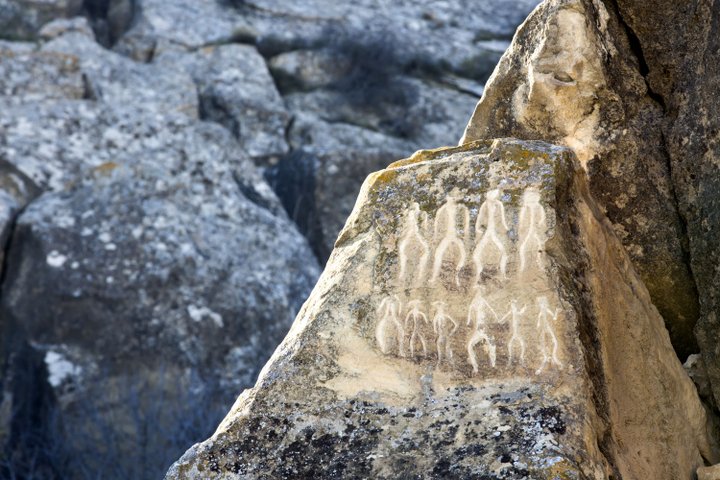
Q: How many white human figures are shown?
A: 10